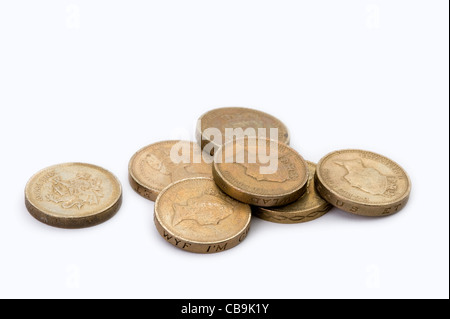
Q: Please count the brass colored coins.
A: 7